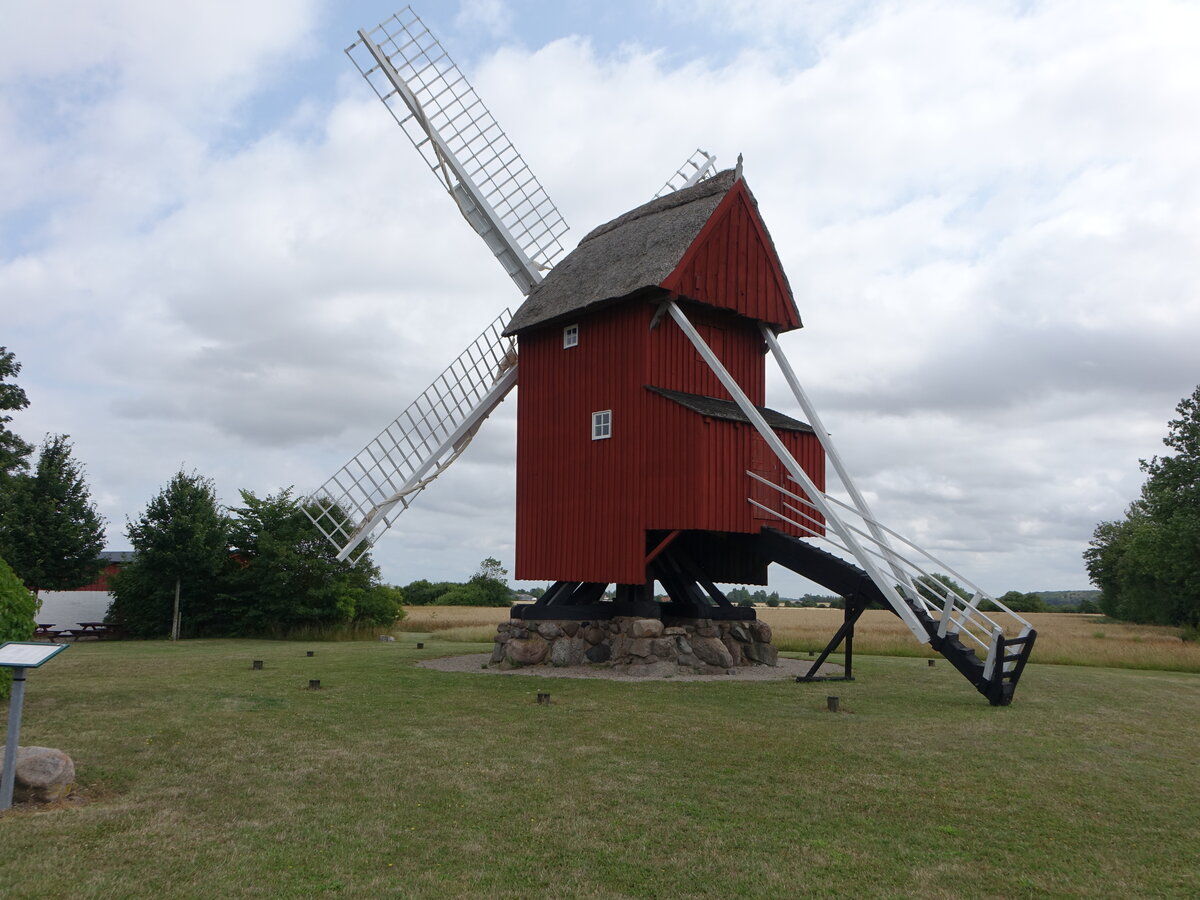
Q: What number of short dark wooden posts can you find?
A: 8